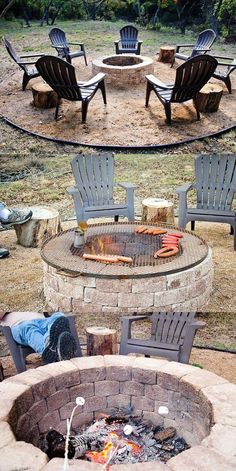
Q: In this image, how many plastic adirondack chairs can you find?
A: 11